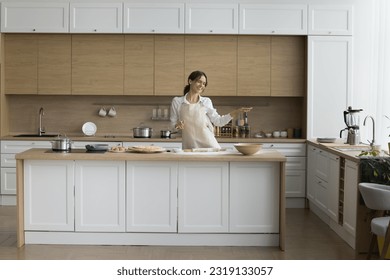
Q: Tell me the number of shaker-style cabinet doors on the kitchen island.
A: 5